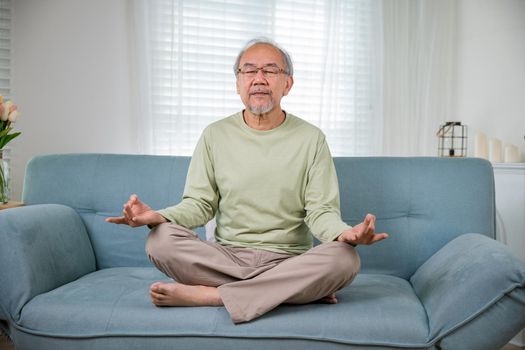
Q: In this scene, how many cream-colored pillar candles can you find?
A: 3